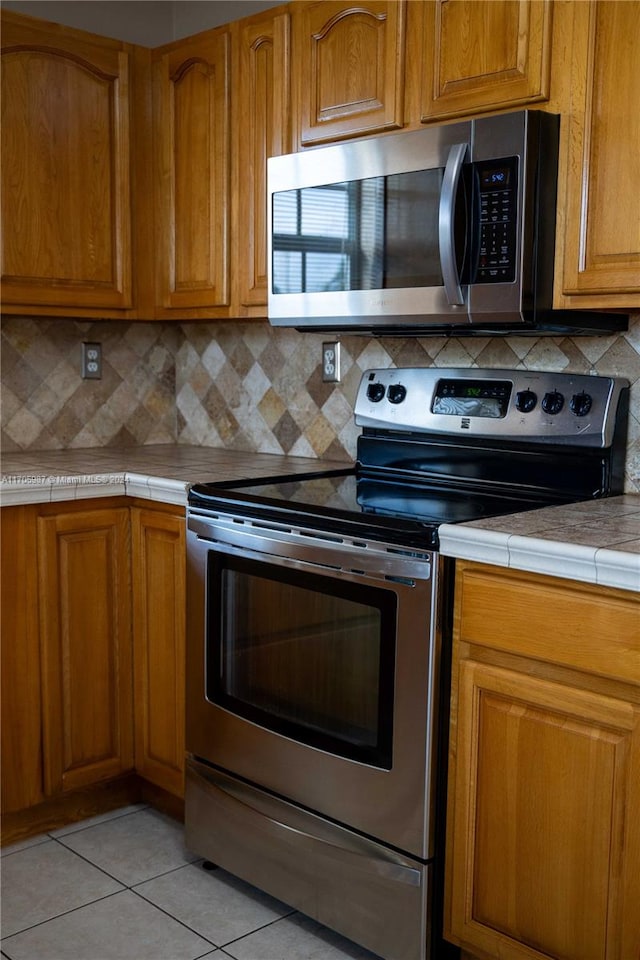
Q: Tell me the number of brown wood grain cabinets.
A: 9